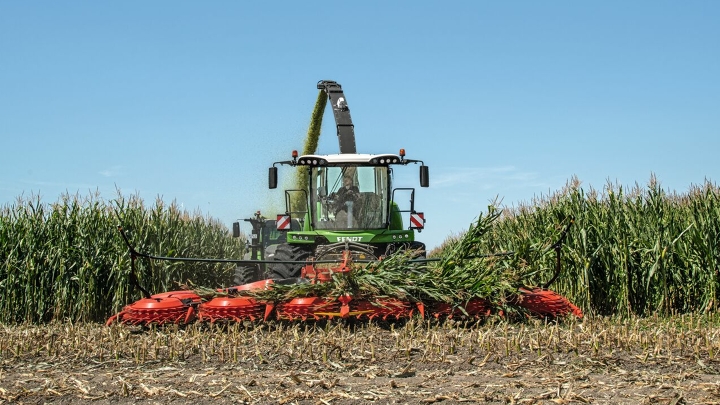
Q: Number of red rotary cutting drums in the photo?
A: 6